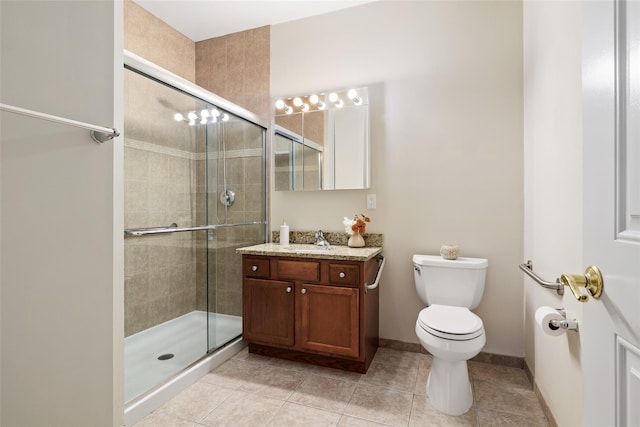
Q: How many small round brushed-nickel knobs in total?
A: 4